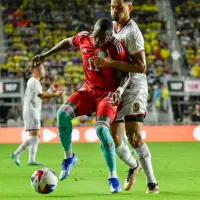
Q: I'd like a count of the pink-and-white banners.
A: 1